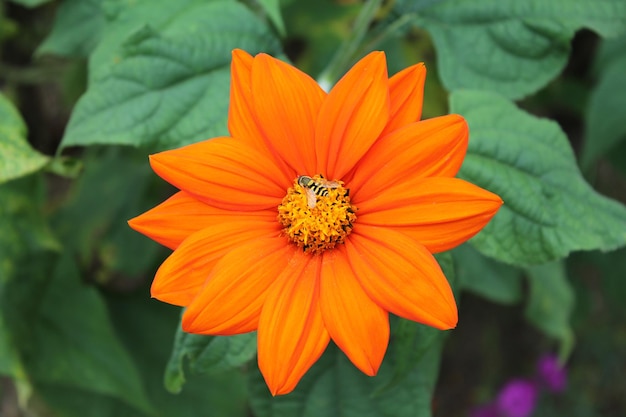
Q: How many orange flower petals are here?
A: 13